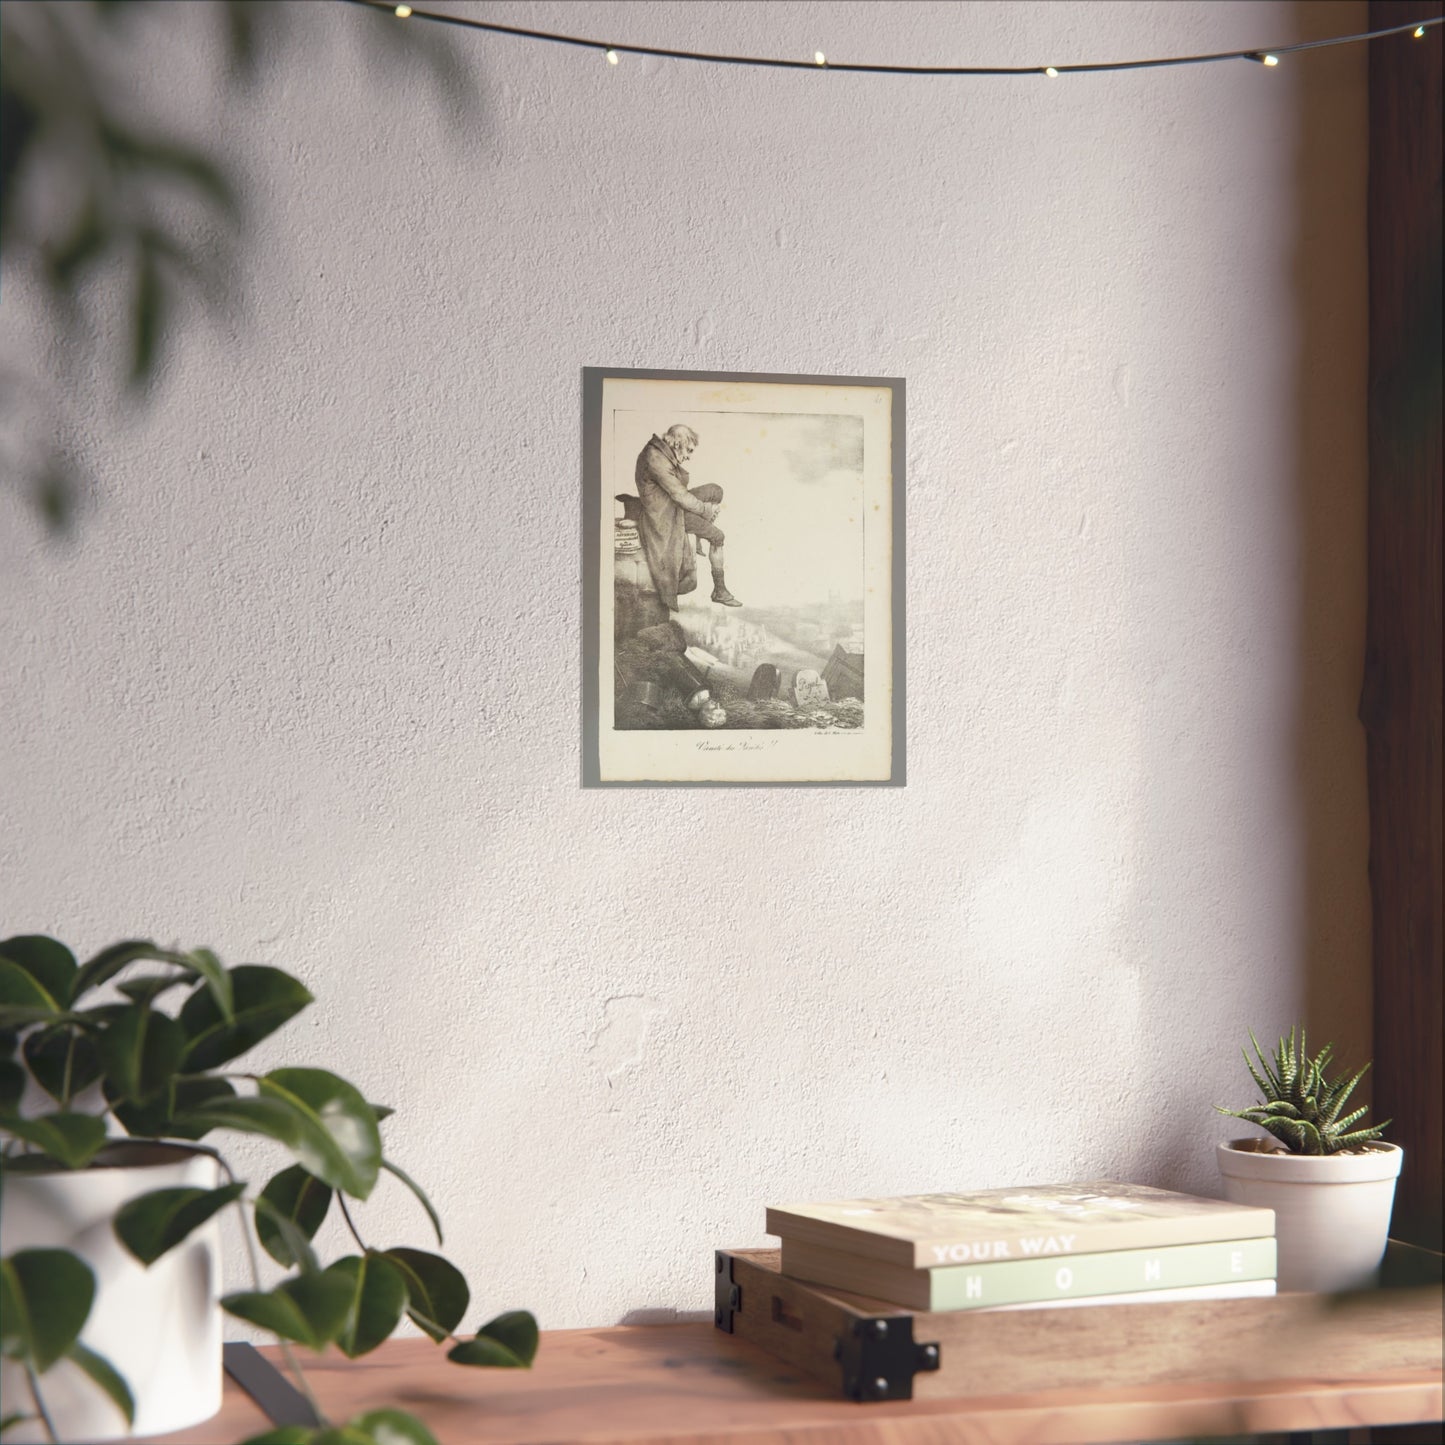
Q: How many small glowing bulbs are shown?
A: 6